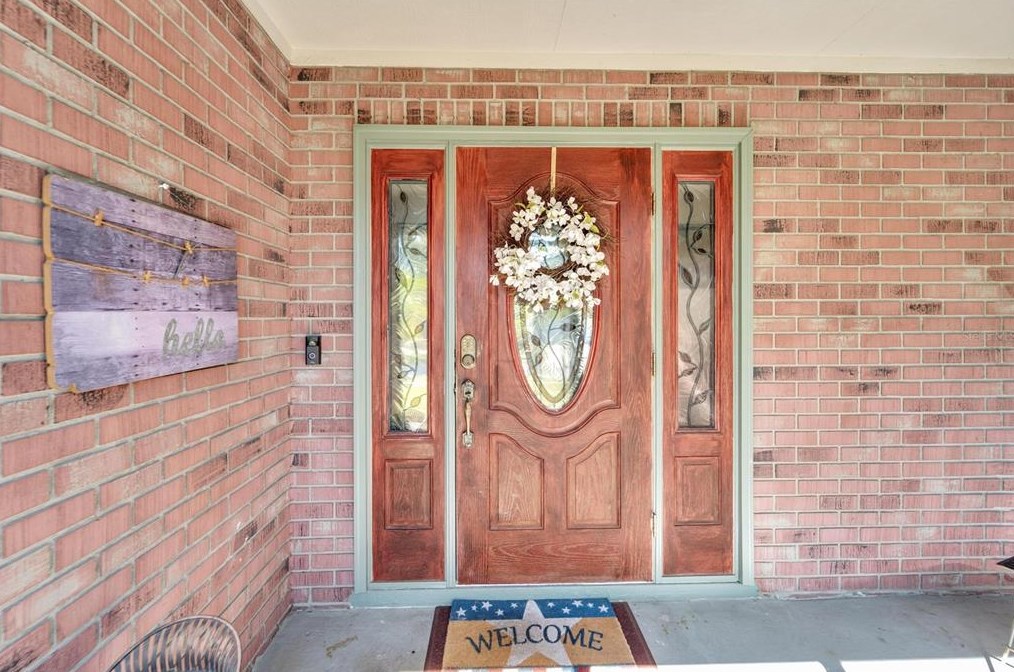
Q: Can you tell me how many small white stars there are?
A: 10